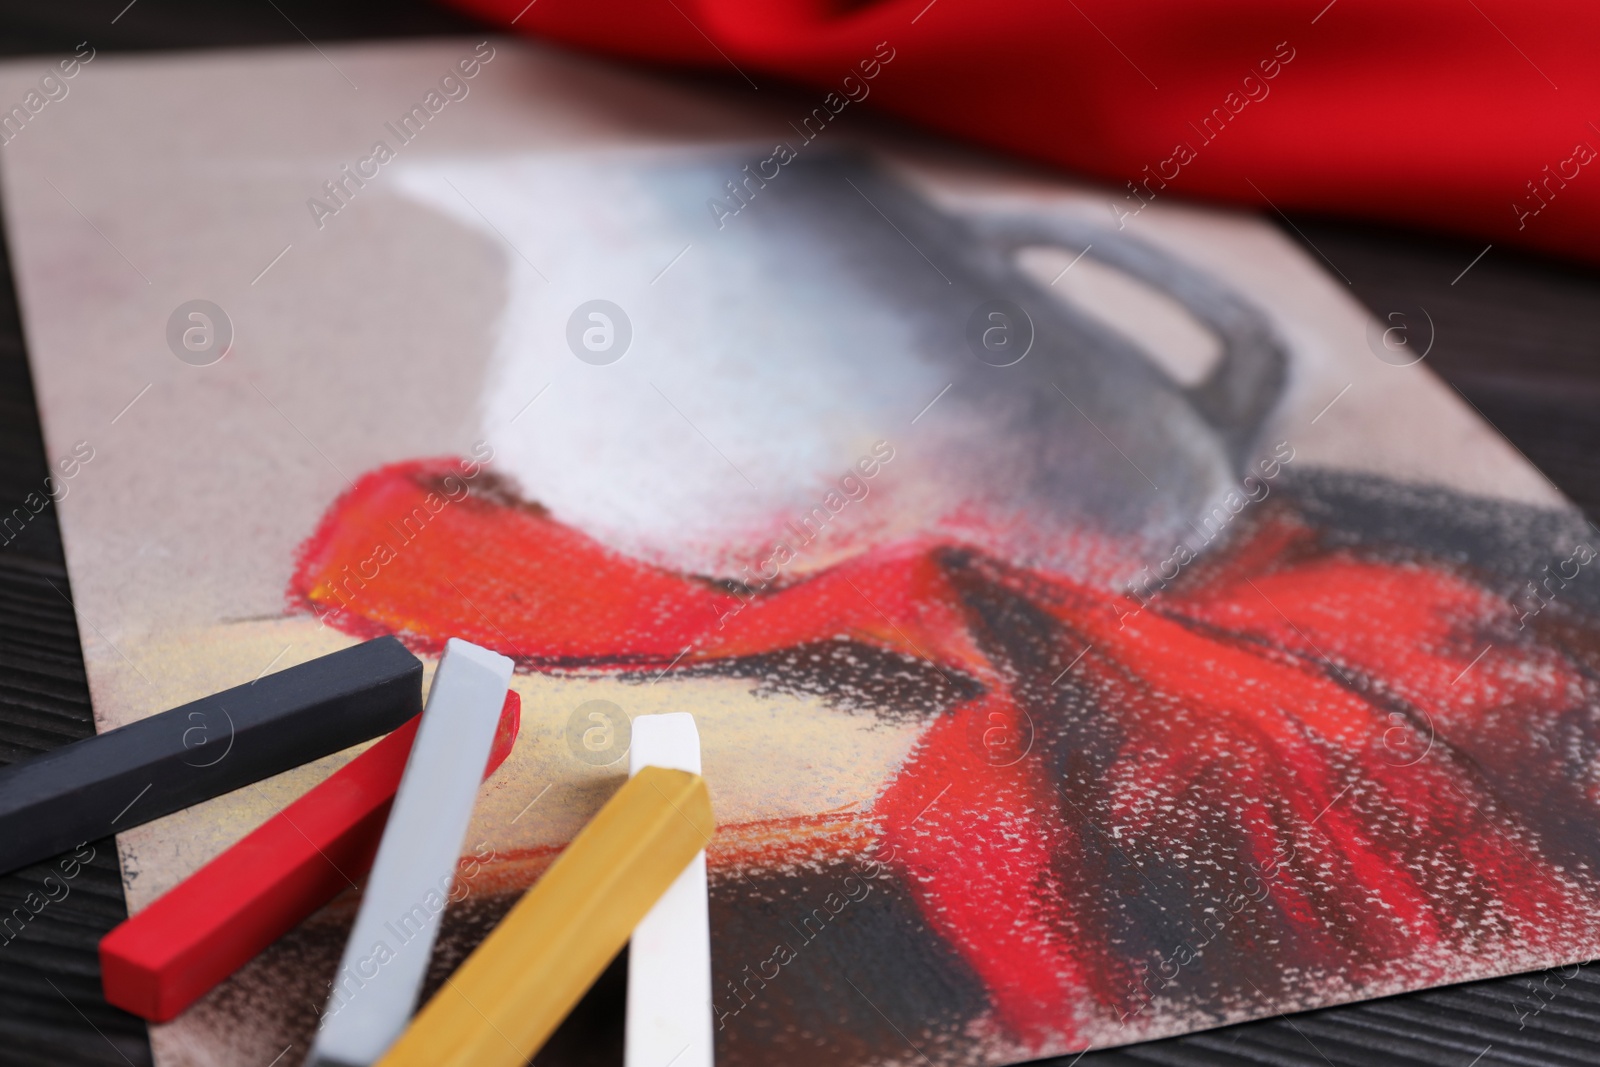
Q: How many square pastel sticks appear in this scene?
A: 5